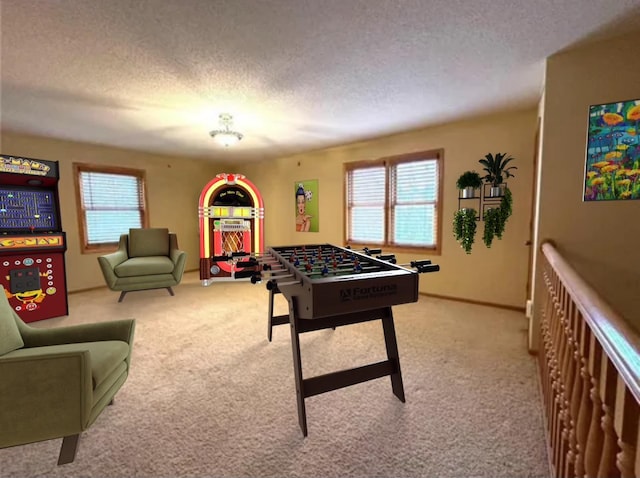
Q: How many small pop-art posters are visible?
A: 1